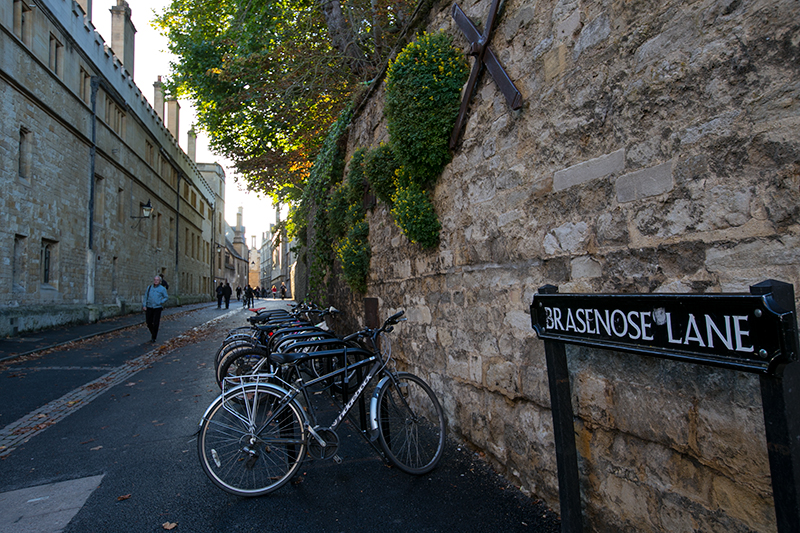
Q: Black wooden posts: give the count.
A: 2